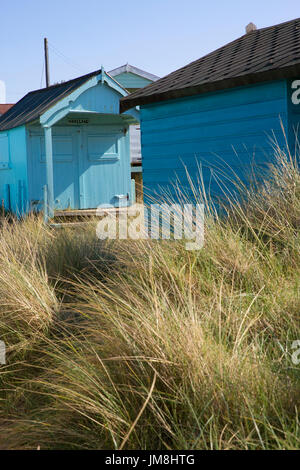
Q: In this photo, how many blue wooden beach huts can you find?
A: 2